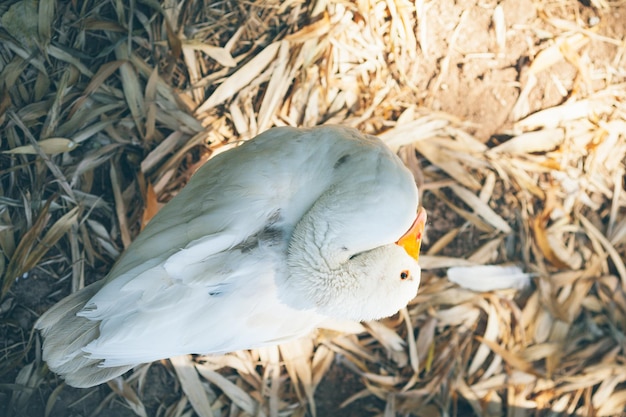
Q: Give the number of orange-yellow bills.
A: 1